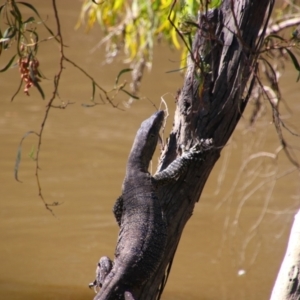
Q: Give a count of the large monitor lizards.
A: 1